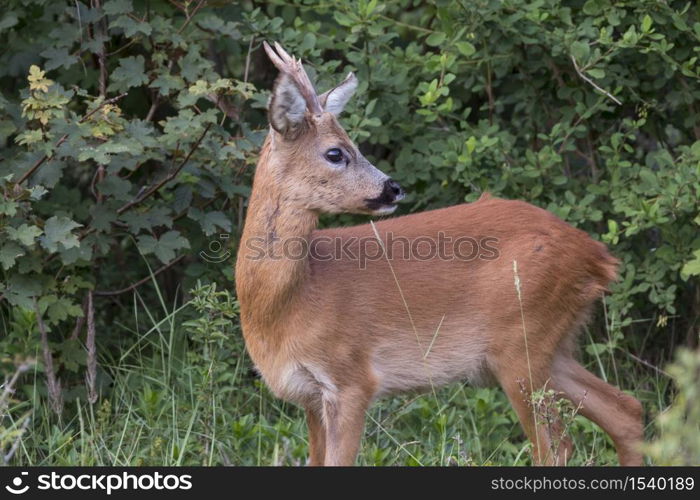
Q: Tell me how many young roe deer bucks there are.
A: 1